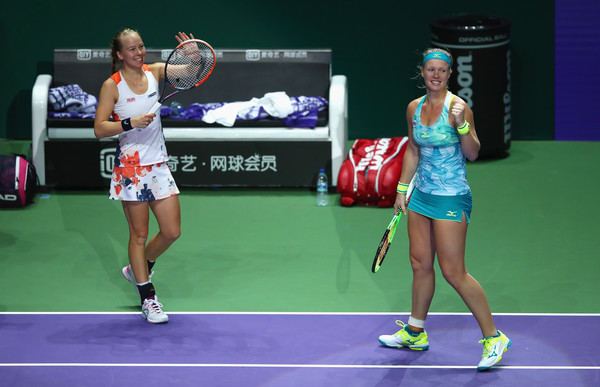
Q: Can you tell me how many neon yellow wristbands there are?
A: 2